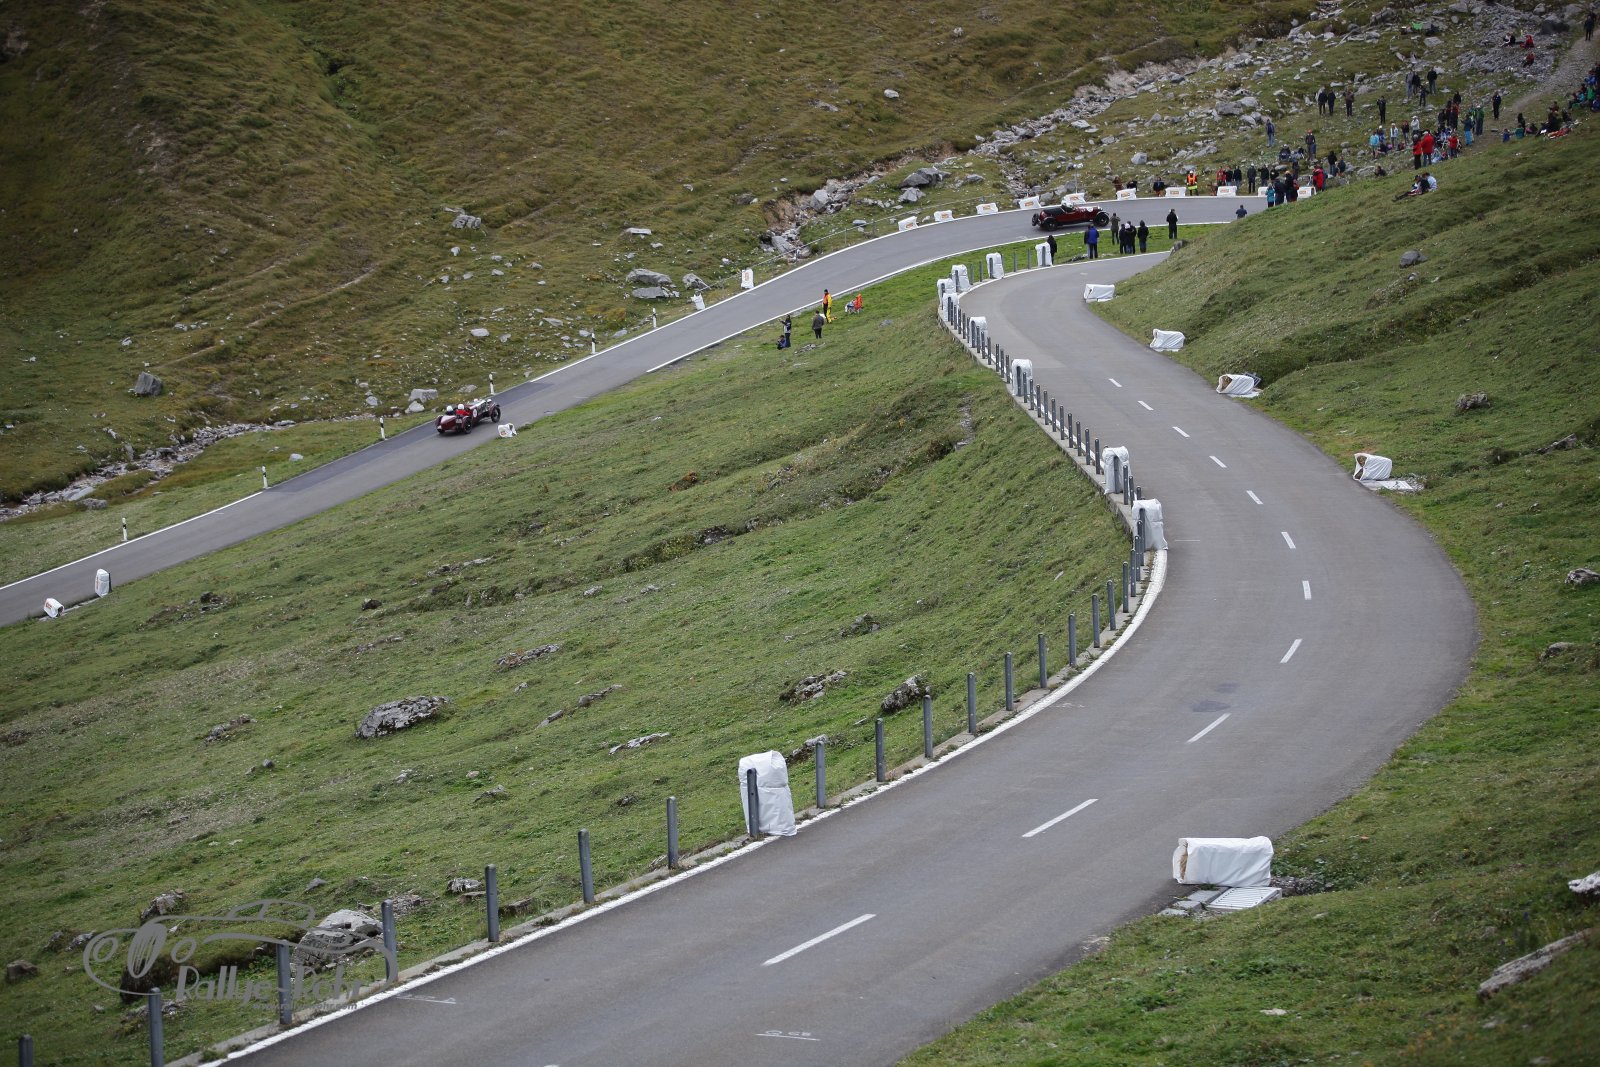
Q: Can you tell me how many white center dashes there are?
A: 11